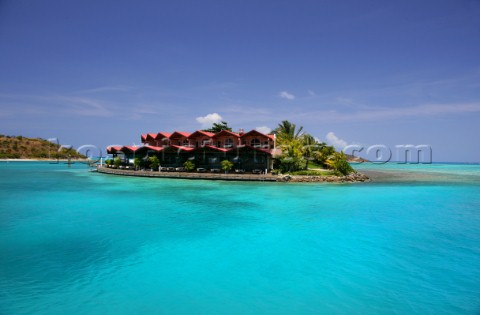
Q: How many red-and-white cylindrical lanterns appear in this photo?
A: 0